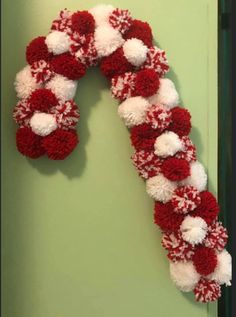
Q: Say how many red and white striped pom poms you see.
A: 15